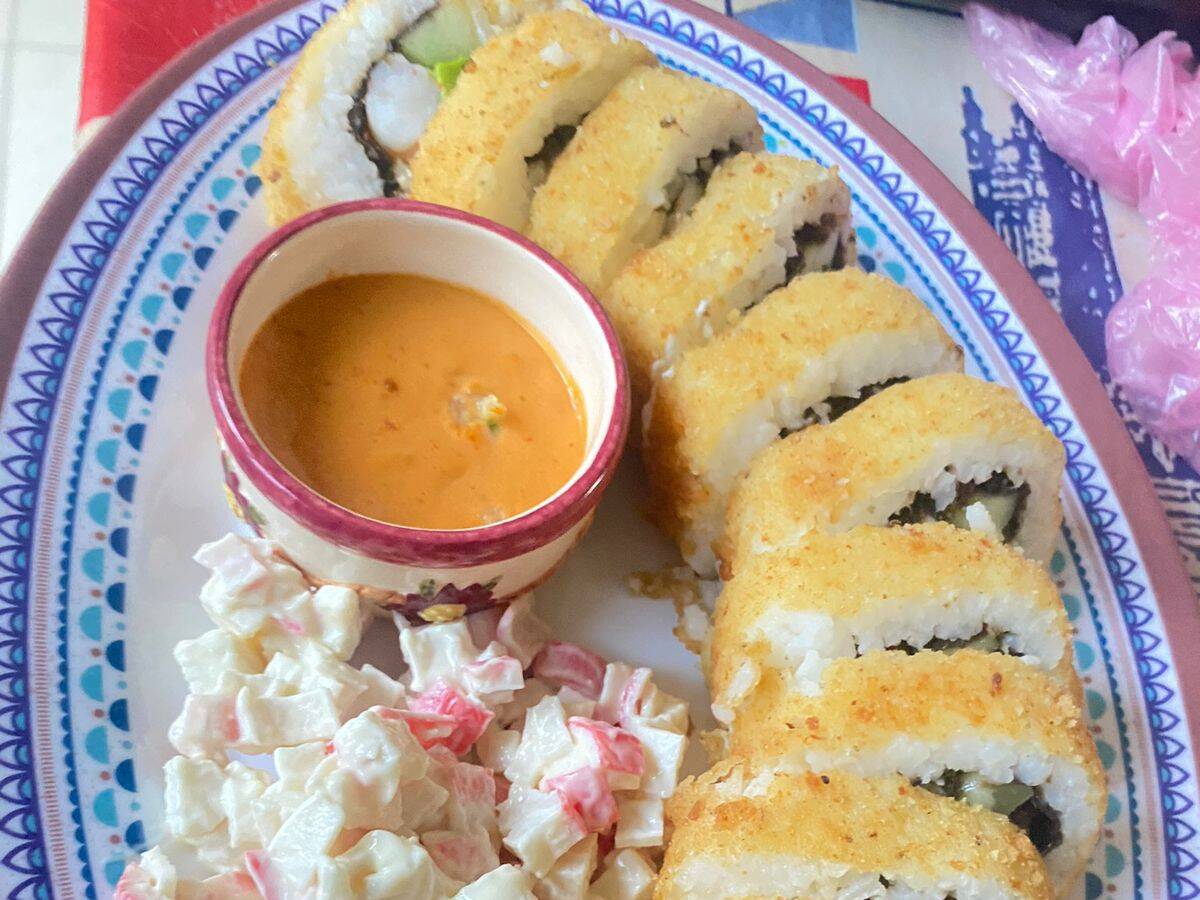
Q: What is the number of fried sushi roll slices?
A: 9